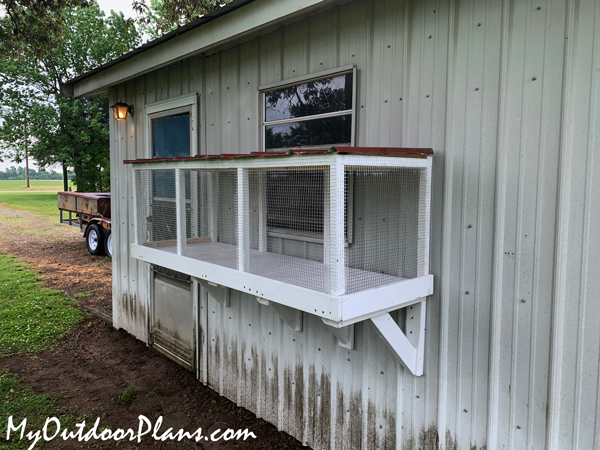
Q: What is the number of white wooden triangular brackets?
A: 4